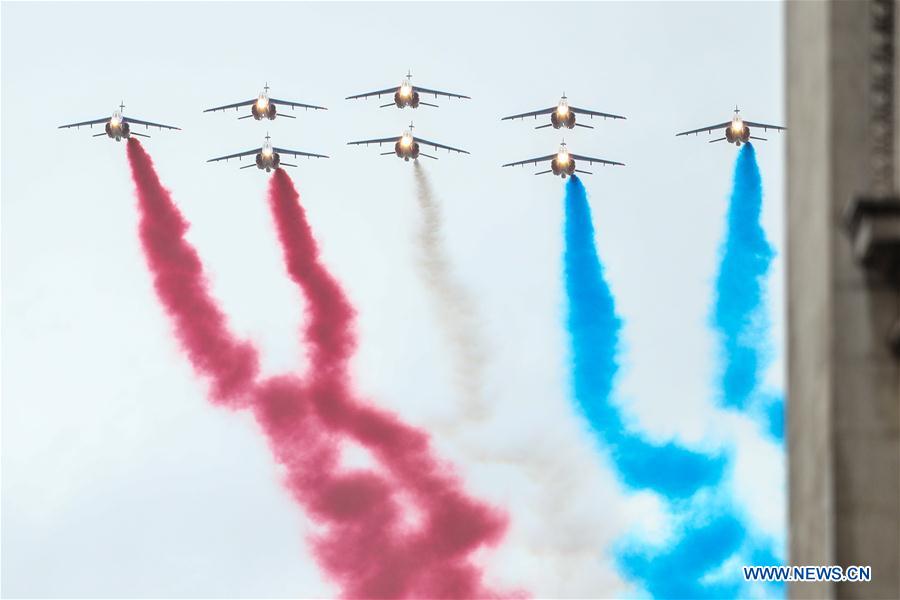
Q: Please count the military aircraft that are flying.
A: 8